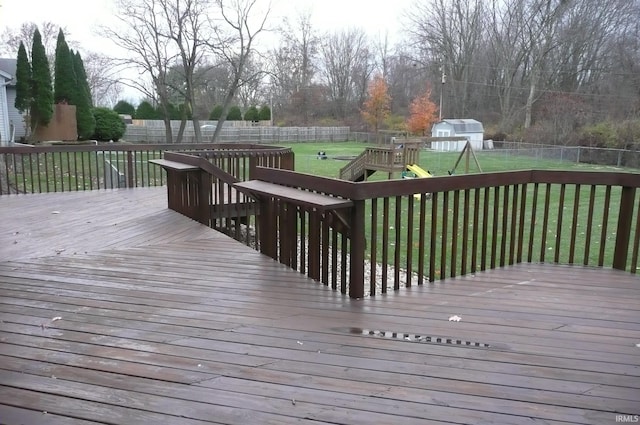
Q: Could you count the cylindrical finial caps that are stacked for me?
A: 0